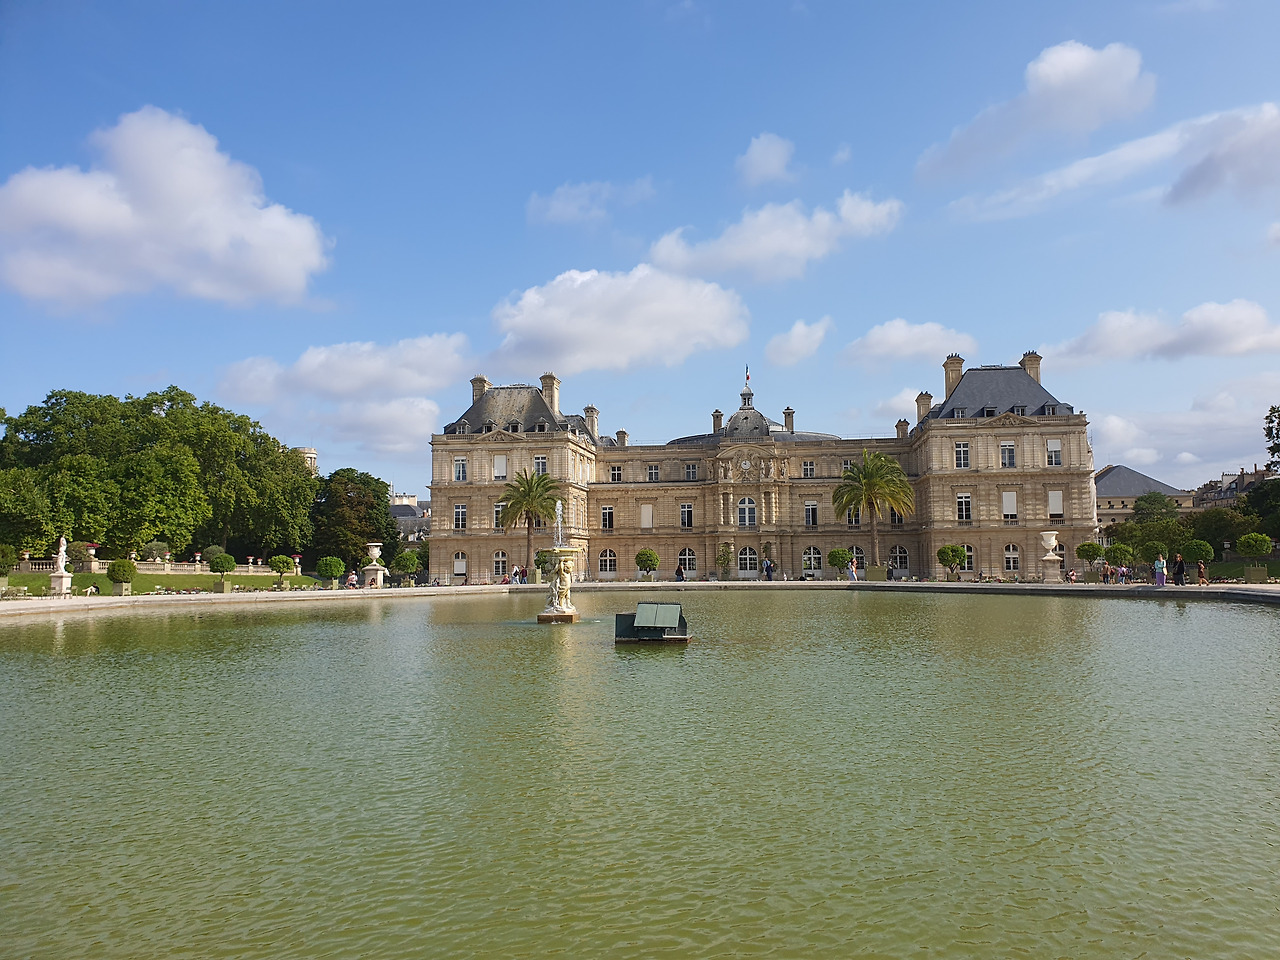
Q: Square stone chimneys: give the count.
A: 10